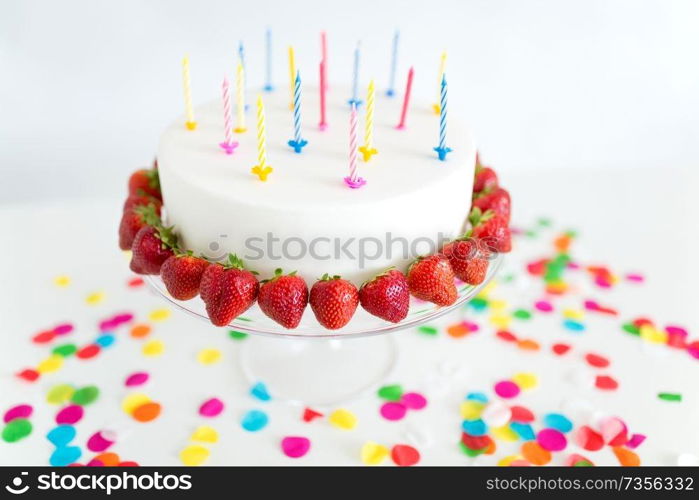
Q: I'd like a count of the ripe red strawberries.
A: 14